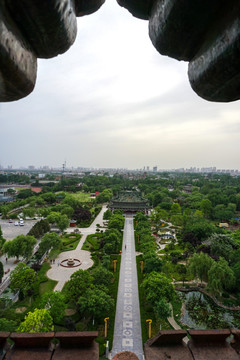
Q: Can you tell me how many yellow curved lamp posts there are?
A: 4